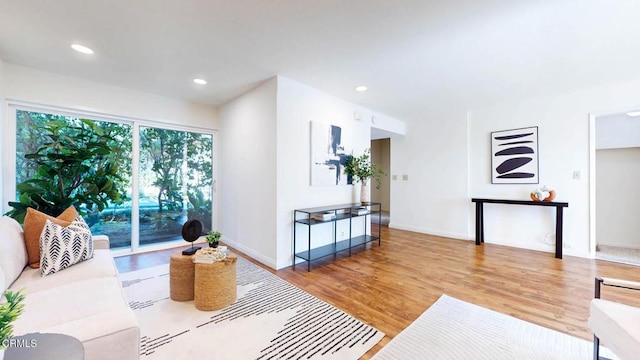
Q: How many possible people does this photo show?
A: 0